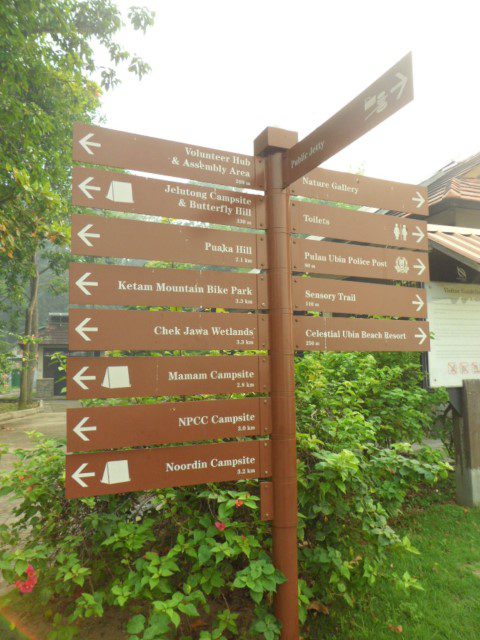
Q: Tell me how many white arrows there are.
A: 14